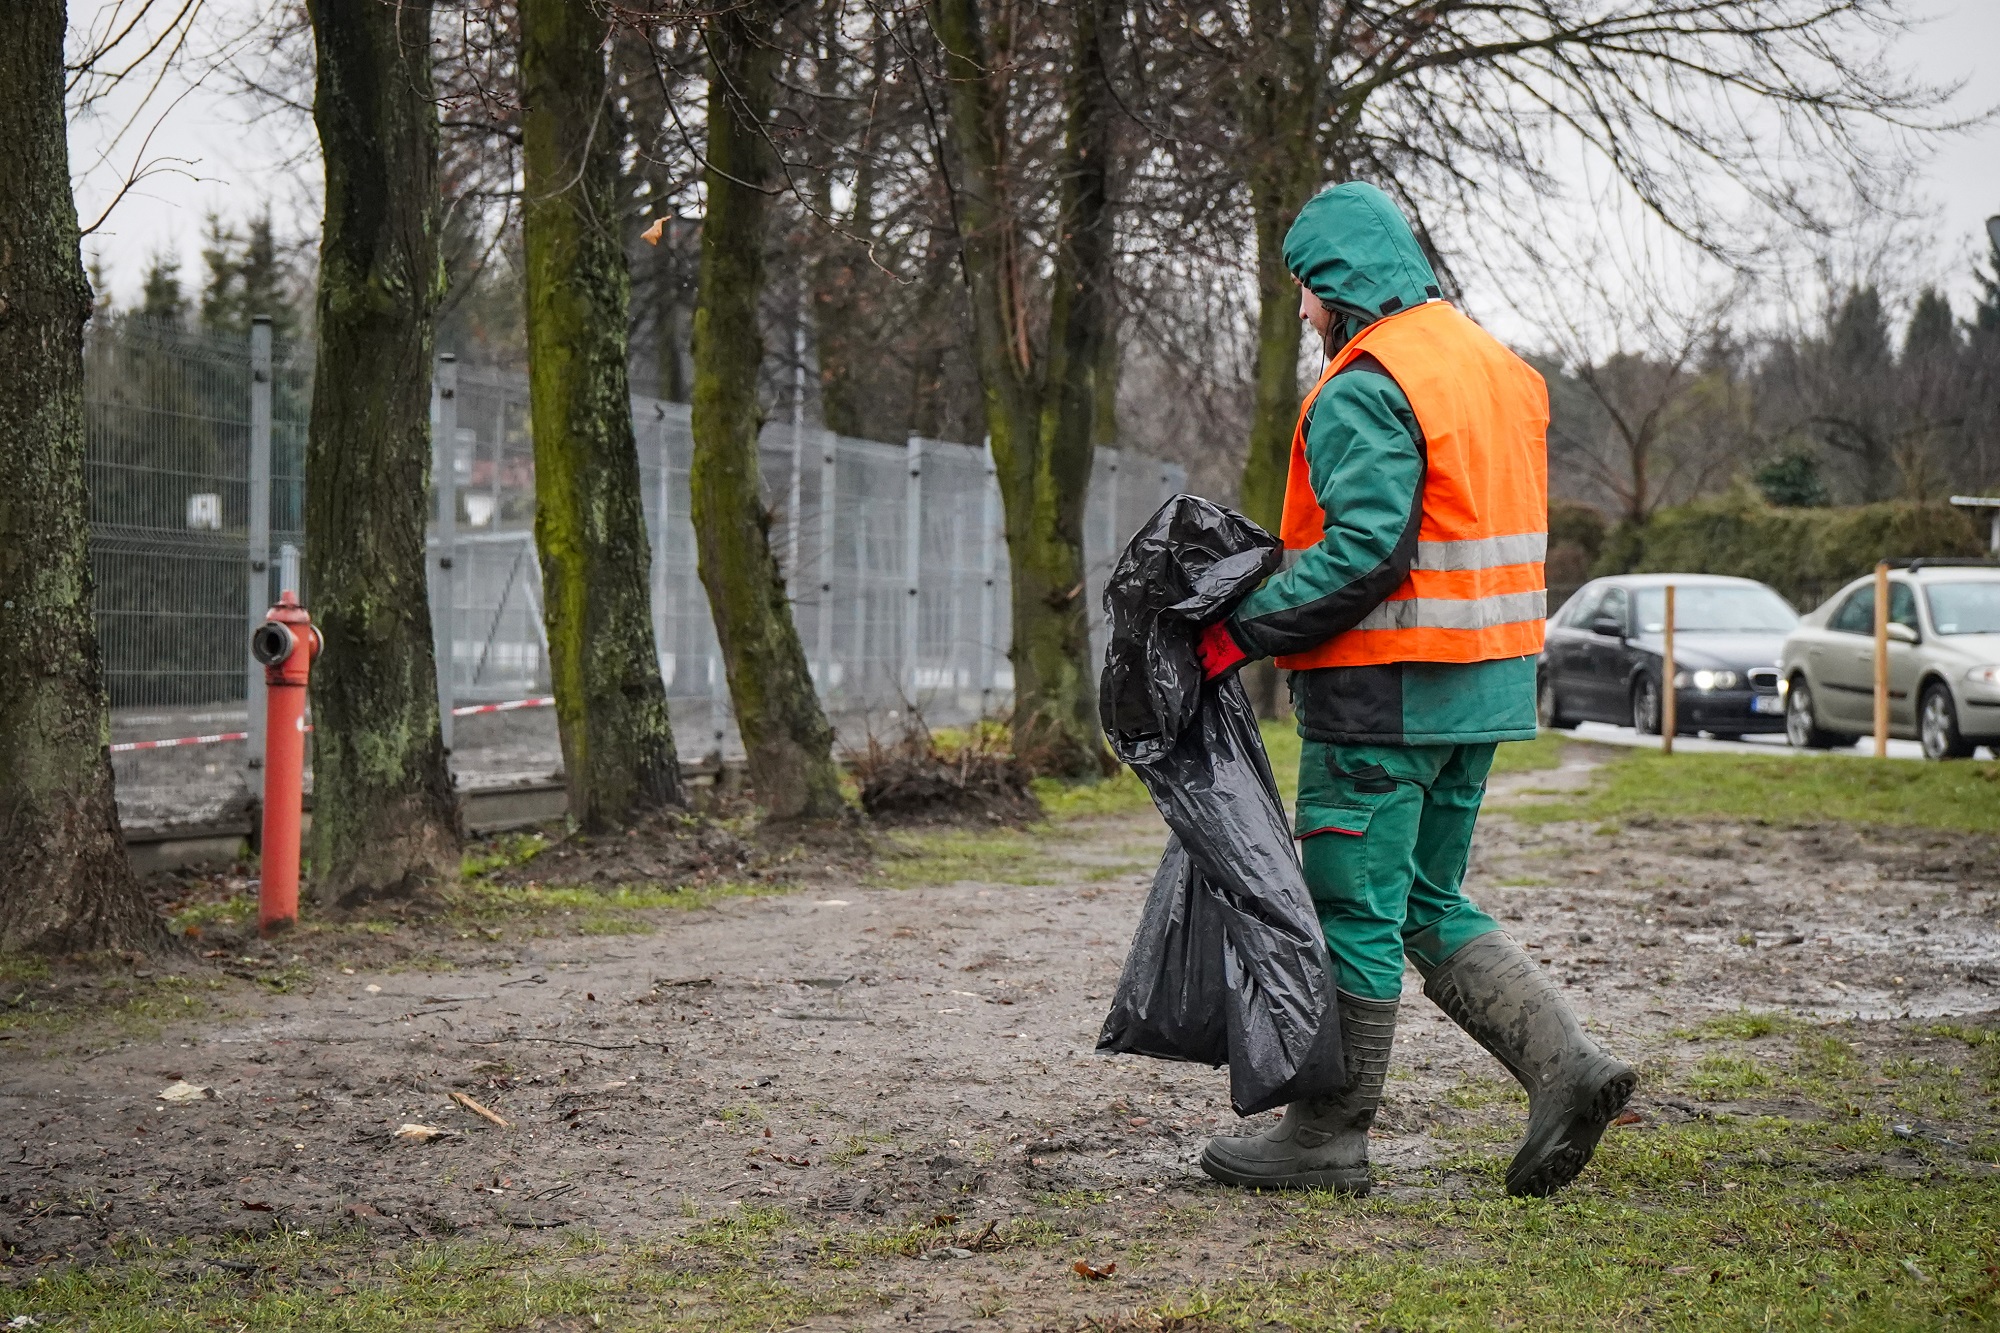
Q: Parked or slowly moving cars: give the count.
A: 2